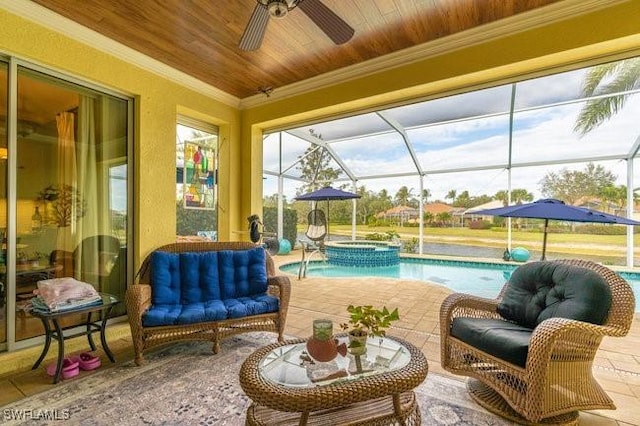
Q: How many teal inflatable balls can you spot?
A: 2